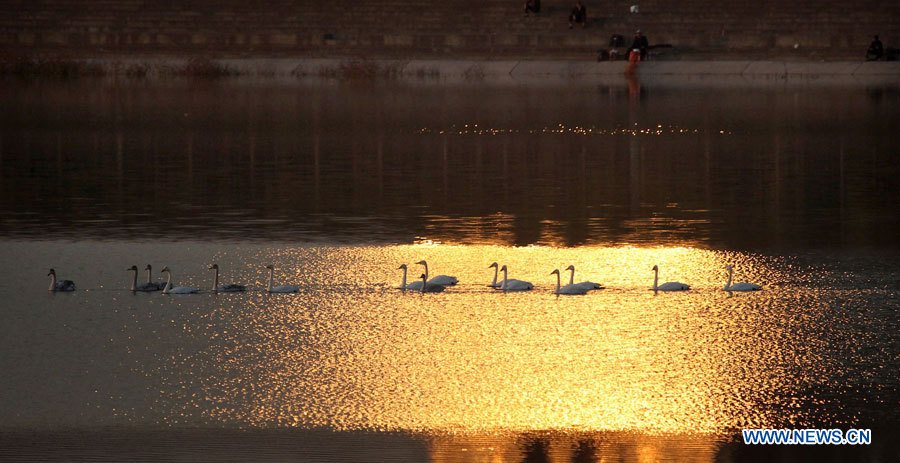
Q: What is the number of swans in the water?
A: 15